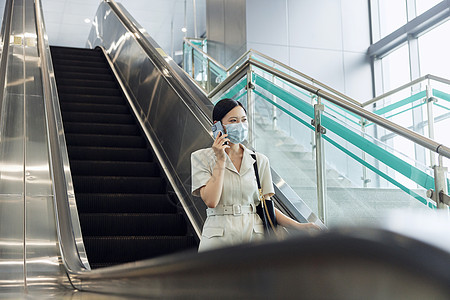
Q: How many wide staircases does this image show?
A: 1